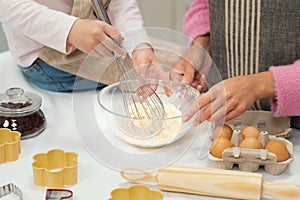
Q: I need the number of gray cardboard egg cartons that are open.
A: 1